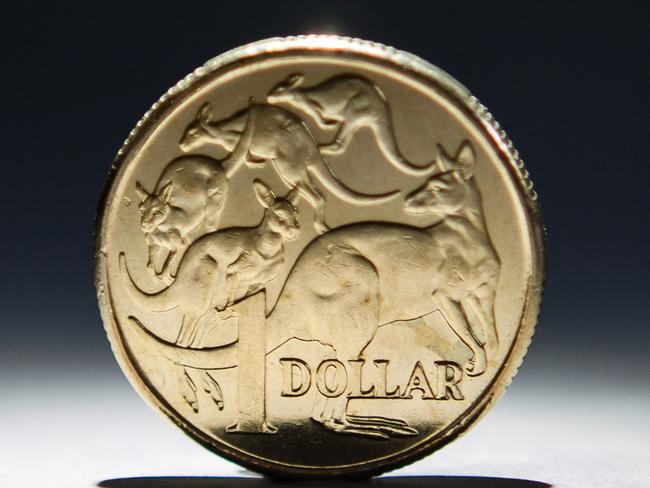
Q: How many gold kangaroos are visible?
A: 5